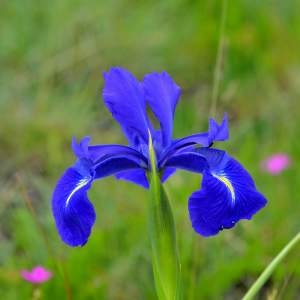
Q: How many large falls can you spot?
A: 2